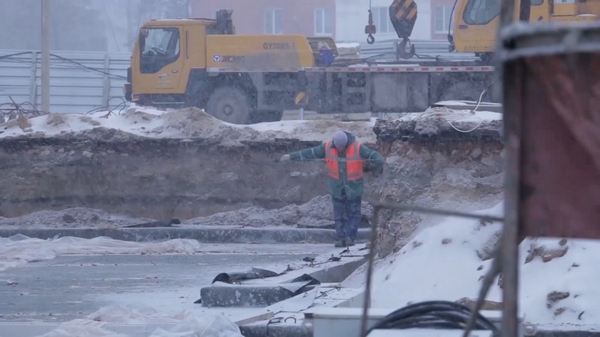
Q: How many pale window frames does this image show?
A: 4